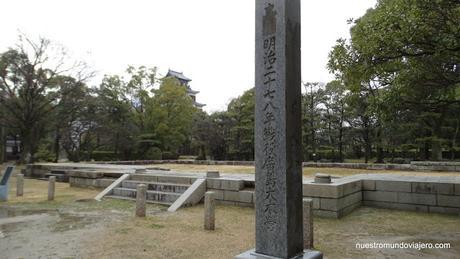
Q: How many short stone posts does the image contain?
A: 5